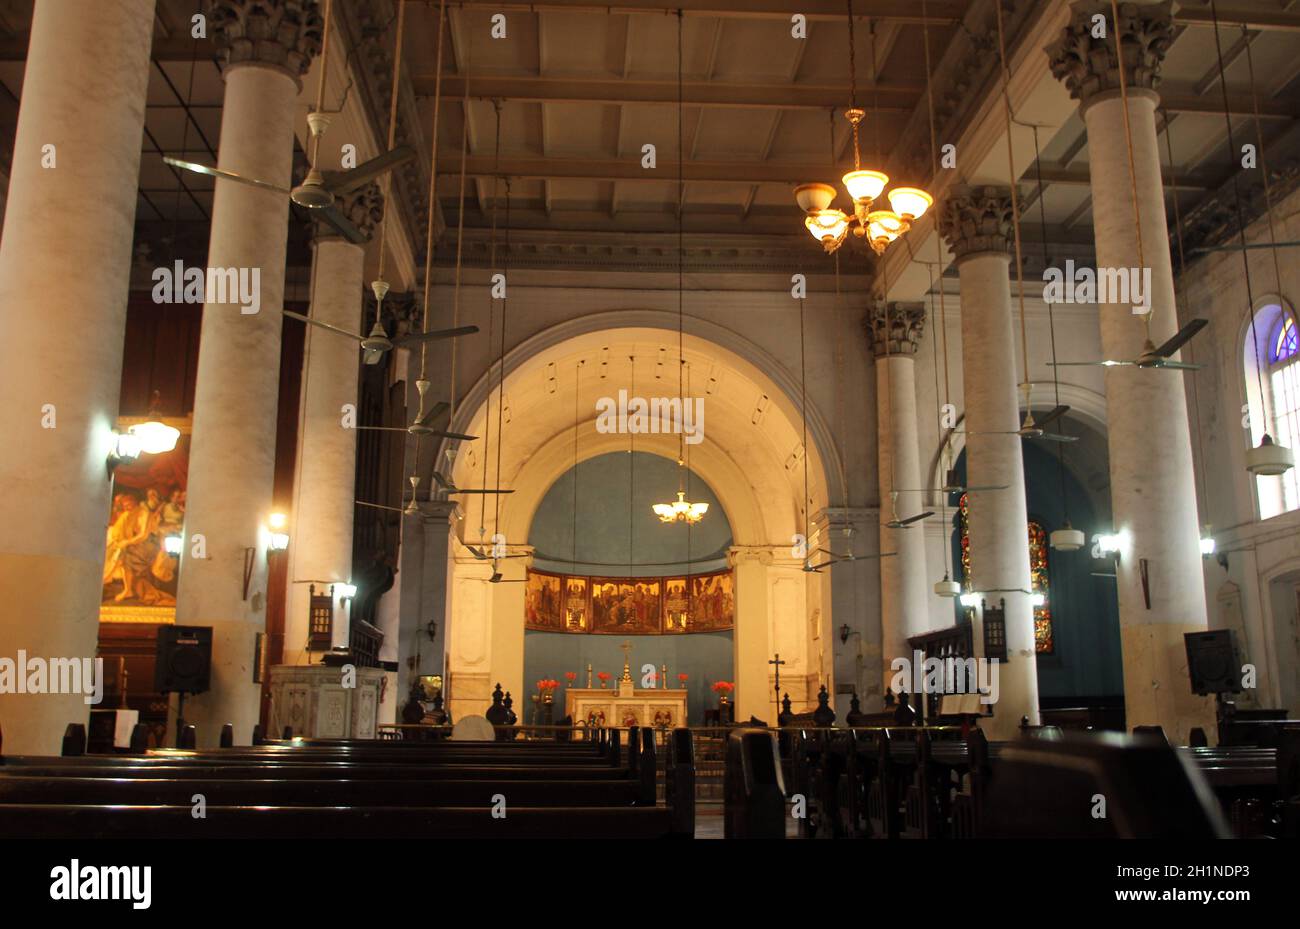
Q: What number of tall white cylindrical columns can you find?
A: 6